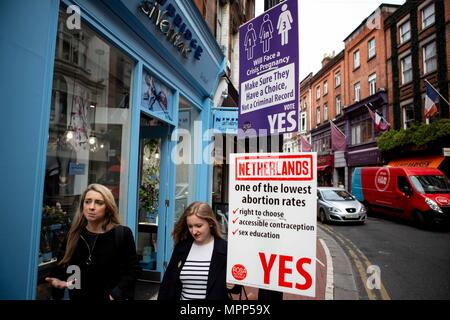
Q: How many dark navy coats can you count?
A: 1